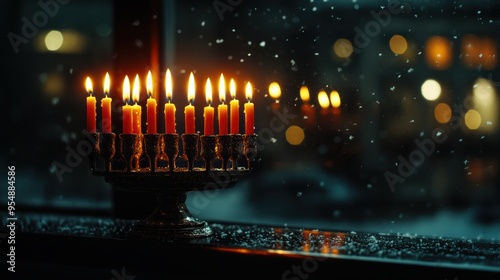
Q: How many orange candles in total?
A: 11